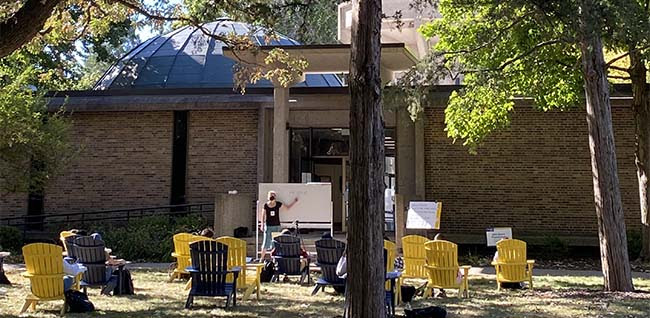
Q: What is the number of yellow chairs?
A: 8